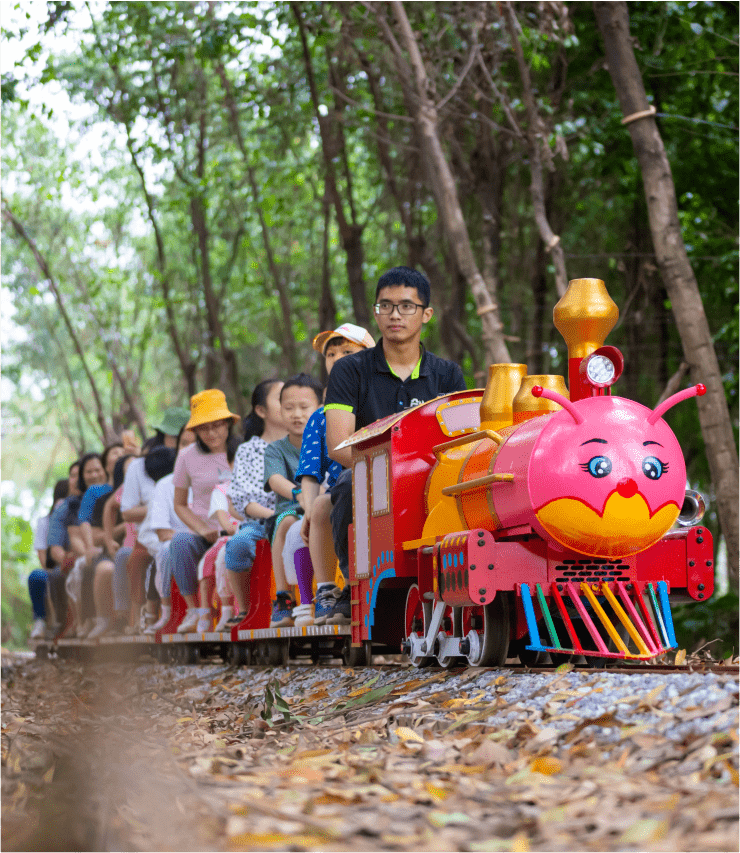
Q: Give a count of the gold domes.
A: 3